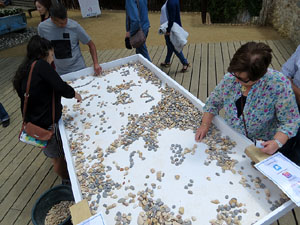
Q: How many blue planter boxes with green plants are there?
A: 1